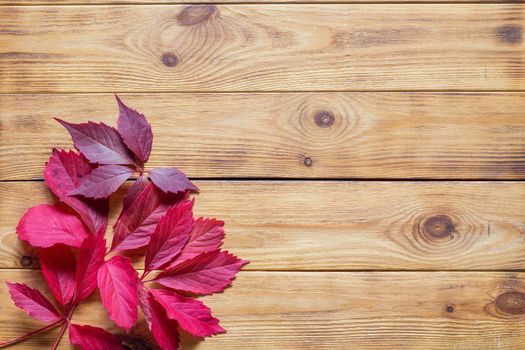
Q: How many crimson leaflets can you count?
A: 13